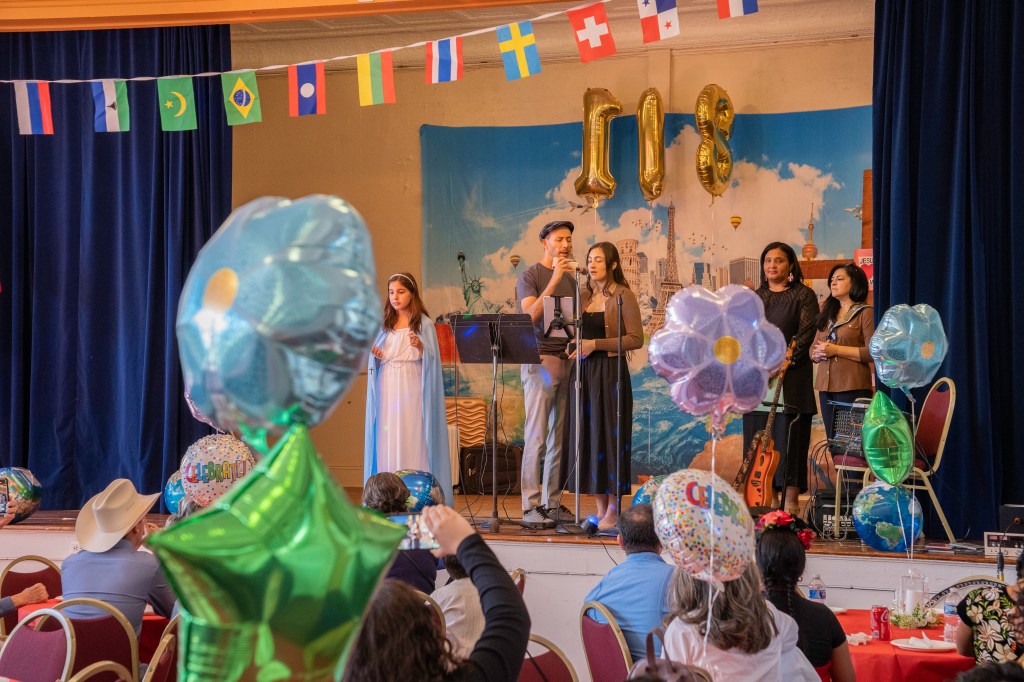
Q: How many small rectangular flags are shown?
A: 11